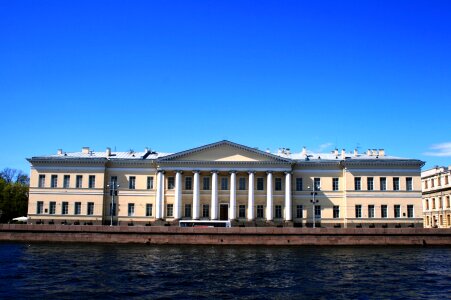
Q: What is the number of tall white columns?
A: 8